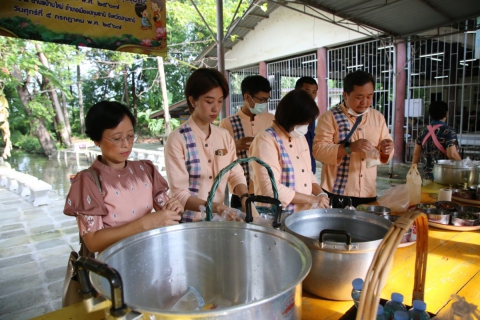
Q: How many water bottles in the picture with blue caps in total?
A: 5